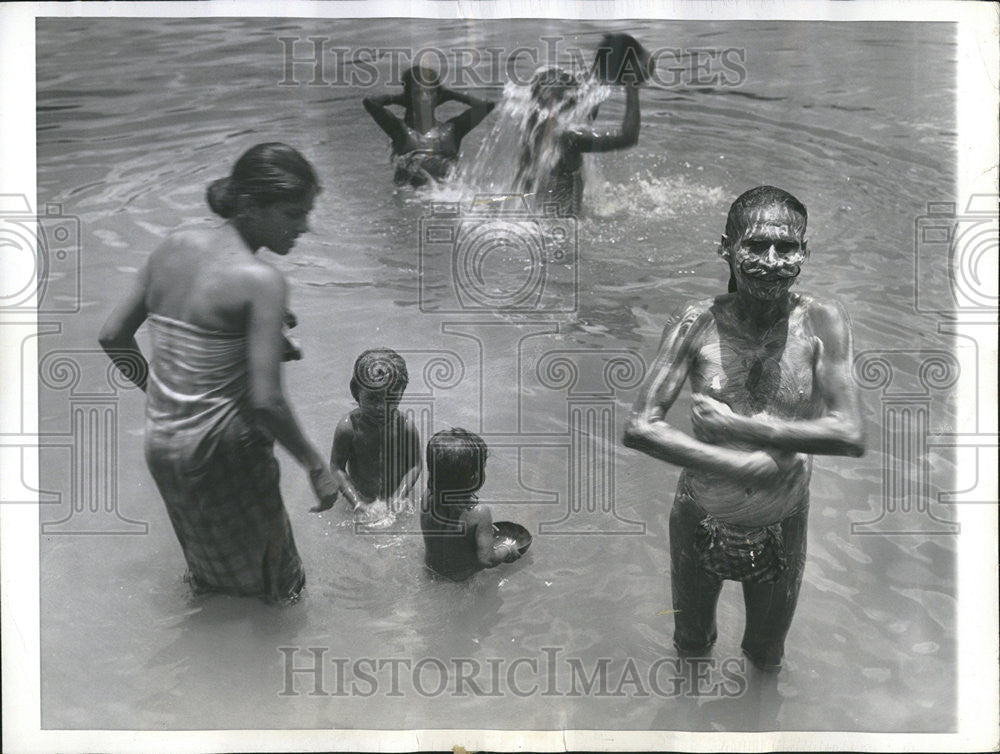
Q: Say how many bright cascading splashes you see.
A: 1